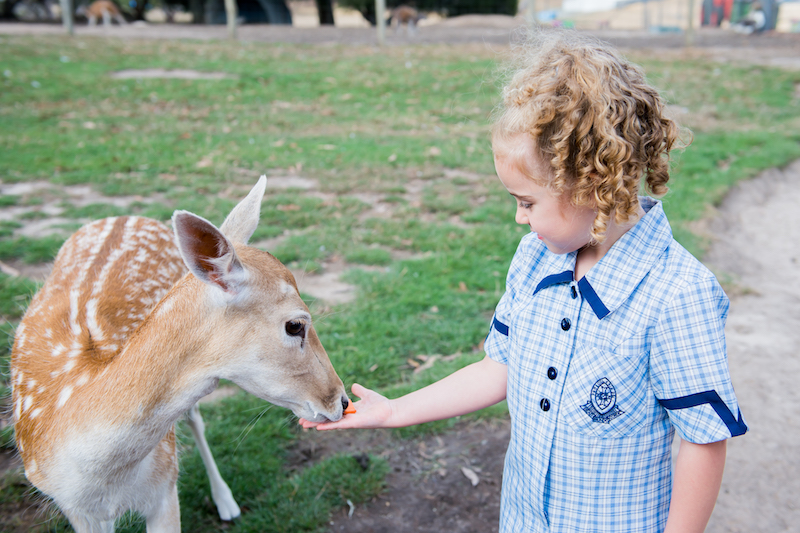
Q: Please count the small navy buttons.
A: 4